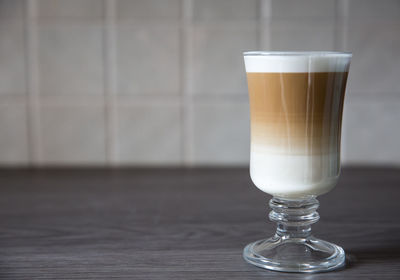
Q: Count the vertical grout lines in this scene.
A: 5